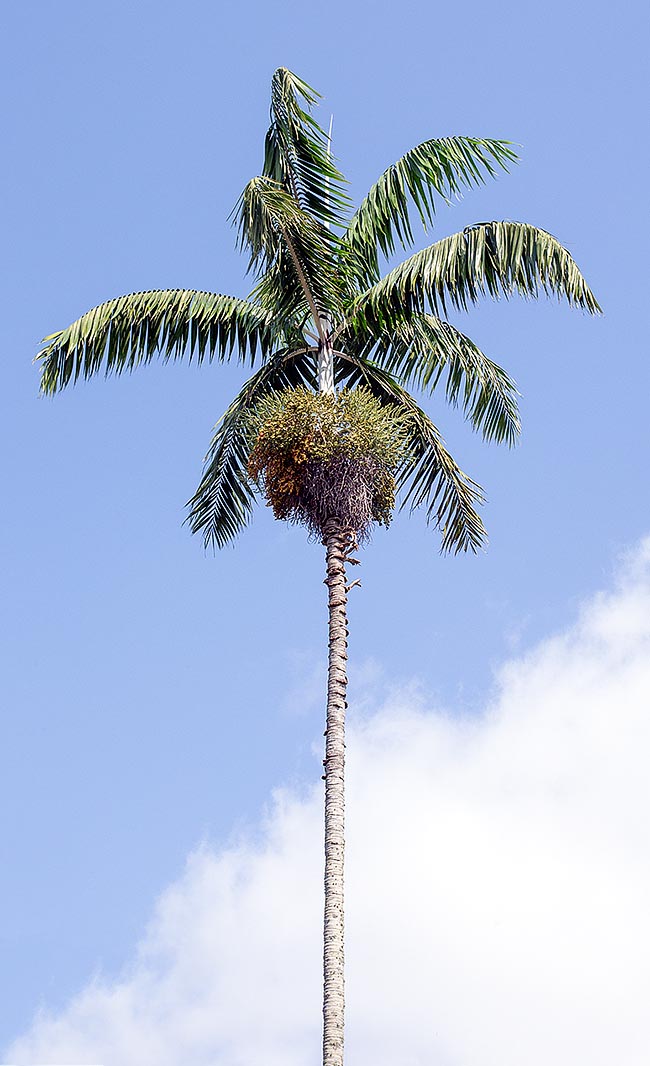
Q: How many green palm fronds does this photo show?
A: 8